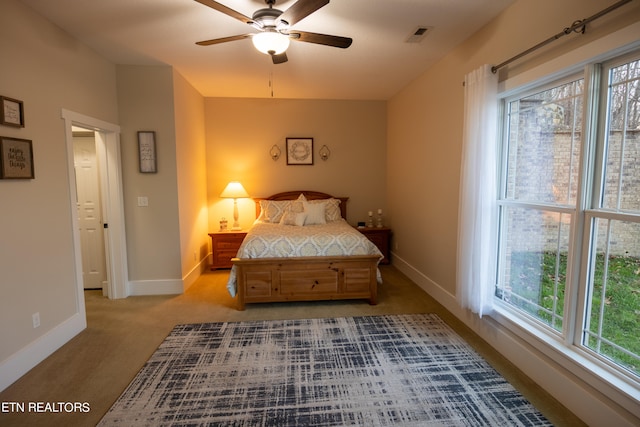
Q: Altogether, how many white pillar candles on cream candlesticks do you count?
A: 2